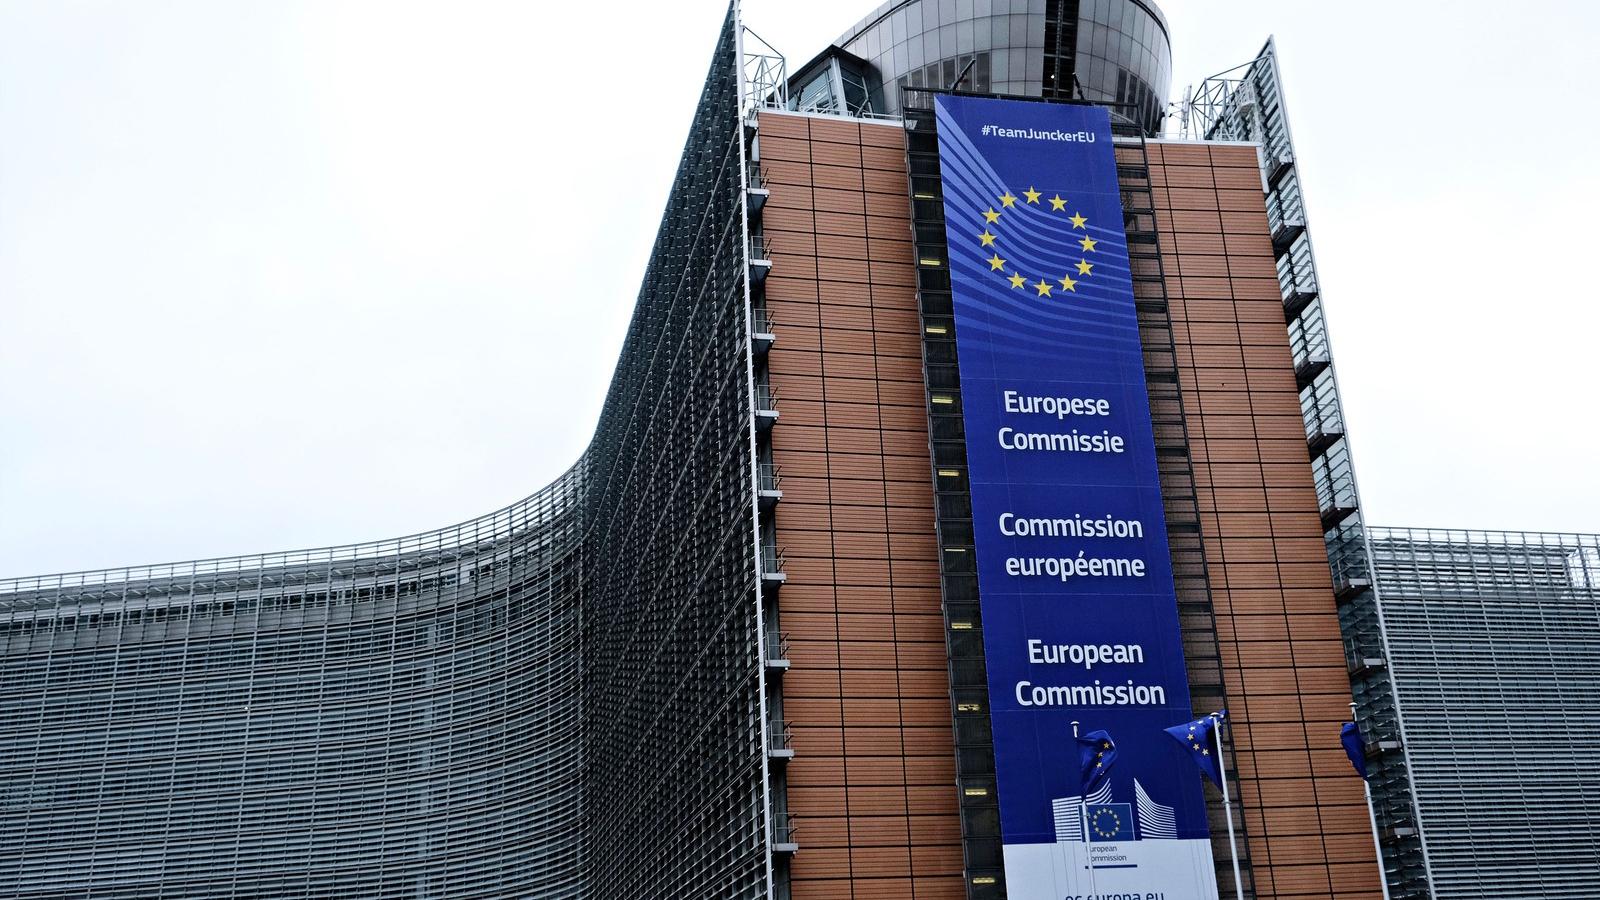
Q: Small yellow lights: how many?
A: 10